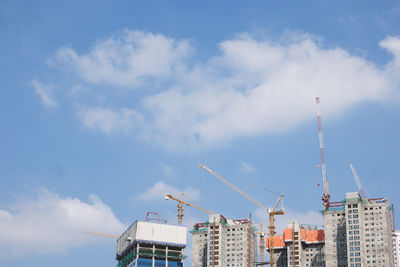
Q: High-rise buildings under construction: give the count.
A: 4